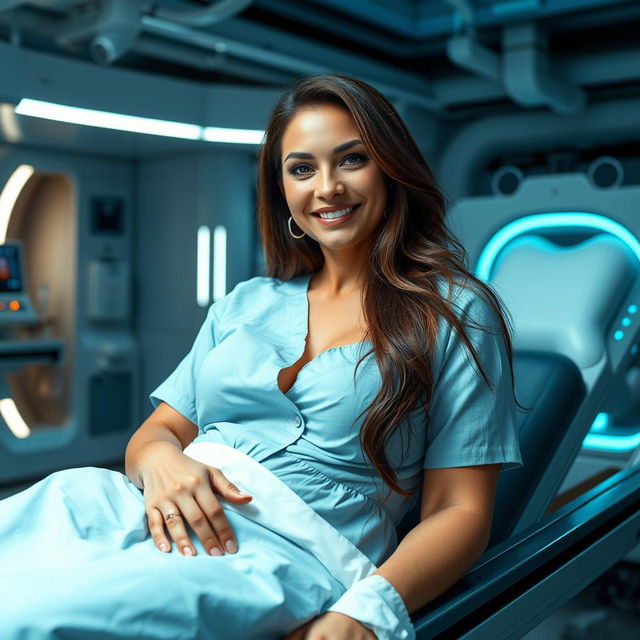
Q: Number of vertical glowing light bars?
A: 2